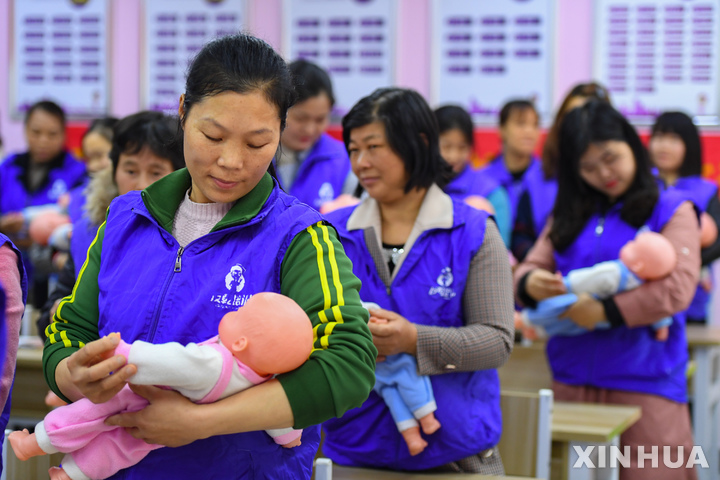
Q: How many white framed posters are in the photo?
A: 5